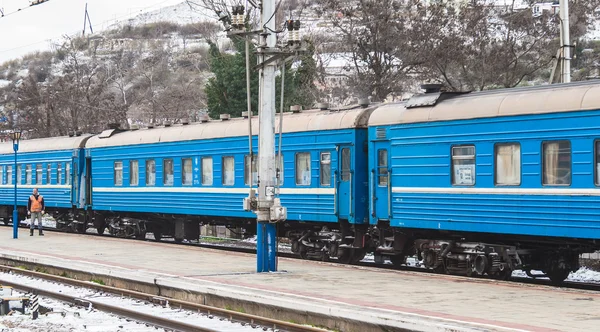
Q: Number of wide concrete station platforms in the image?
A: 1